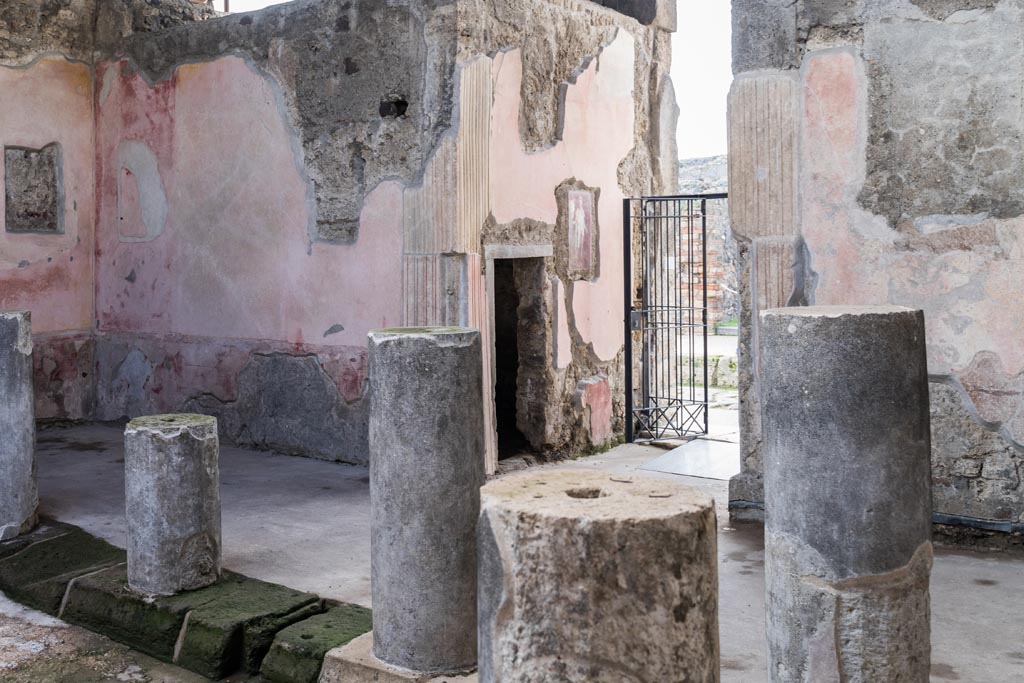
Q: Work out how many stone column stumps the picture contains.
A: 5